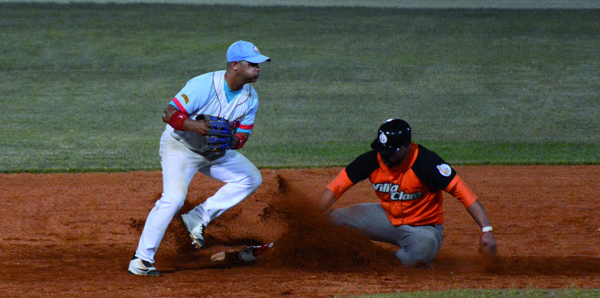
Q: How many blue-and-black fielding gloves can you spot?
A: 1